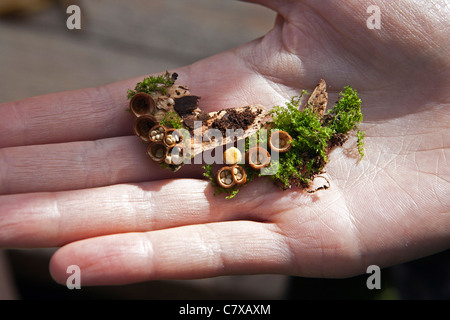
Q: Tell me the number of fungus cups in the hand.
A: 11